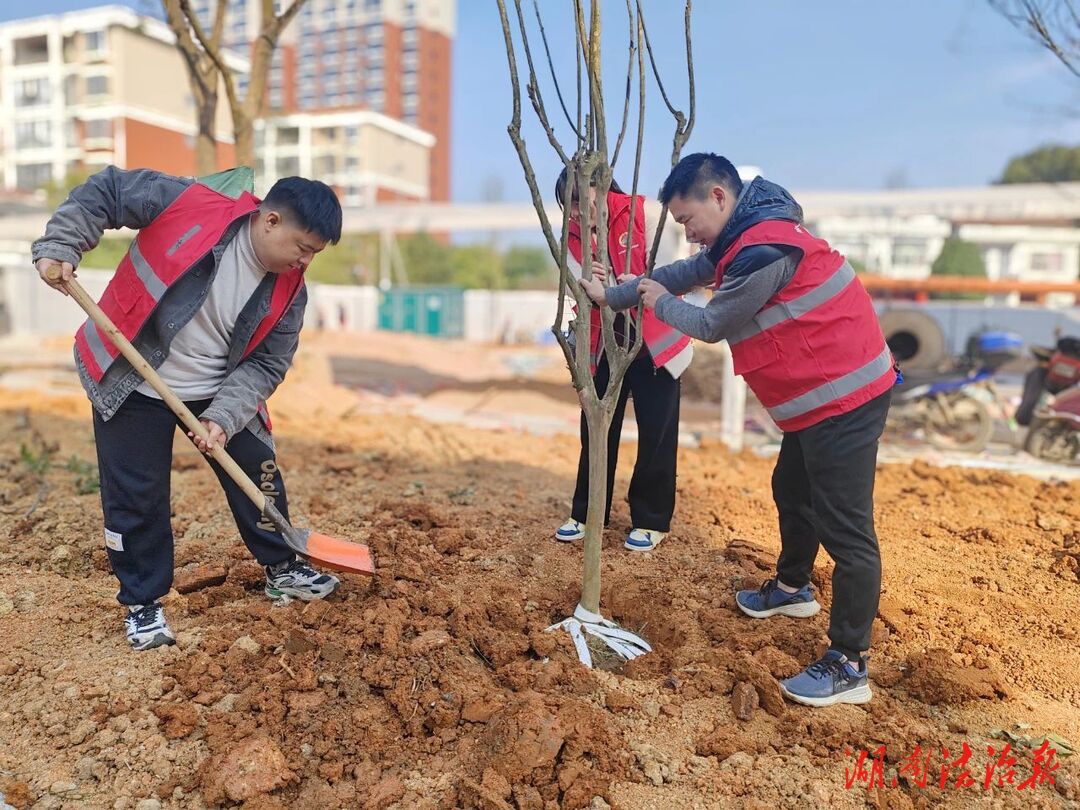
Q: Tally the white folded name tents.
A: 0